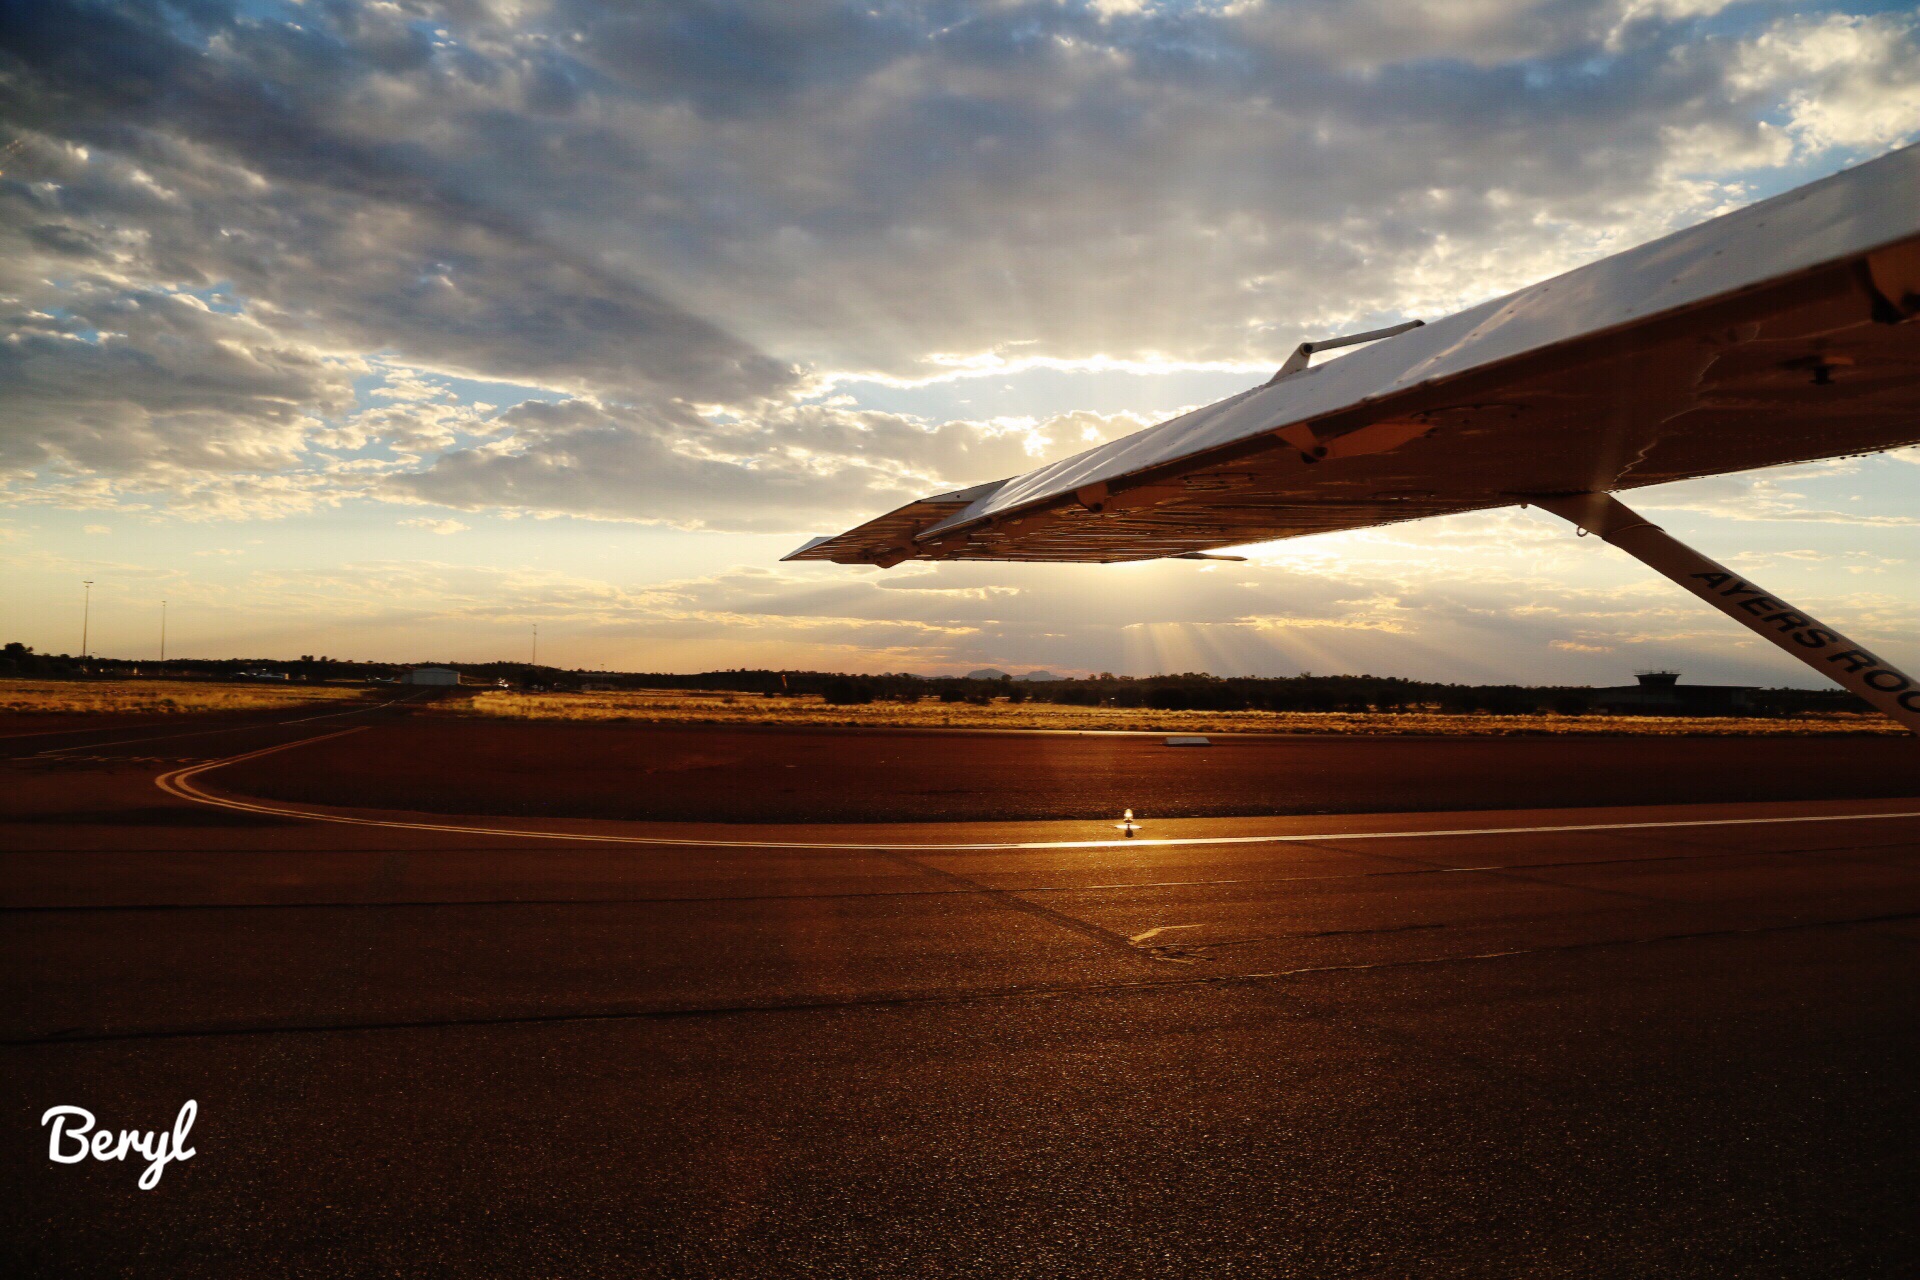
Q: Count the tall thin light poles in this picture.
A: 3